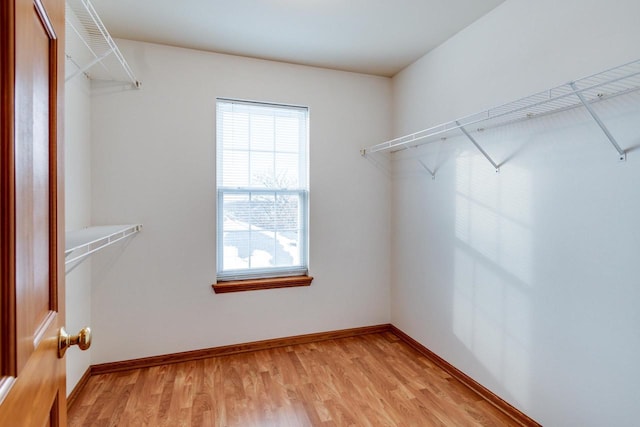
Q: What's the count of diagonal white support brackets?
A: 4